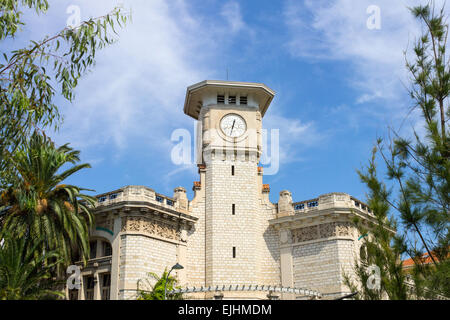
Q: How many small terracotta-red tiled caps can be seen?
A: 4